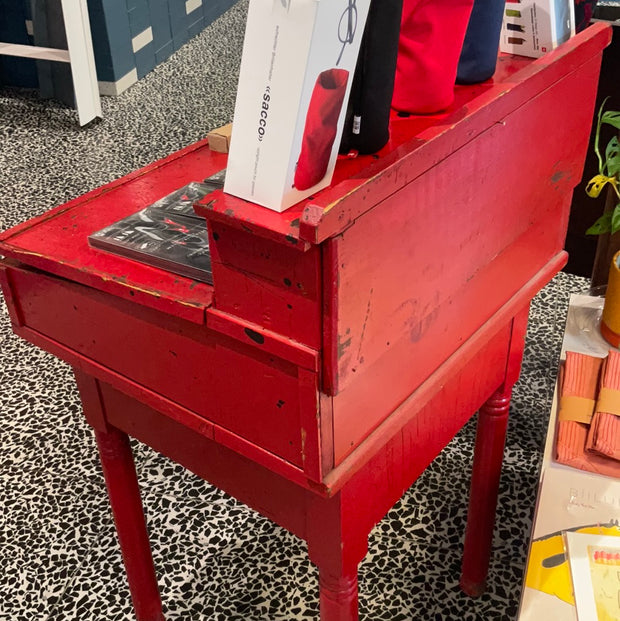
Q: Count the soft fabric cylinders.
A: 3